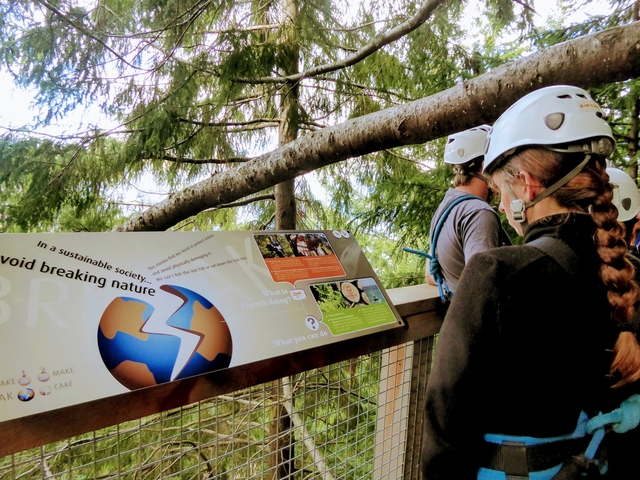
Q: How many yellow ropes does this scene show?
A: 0